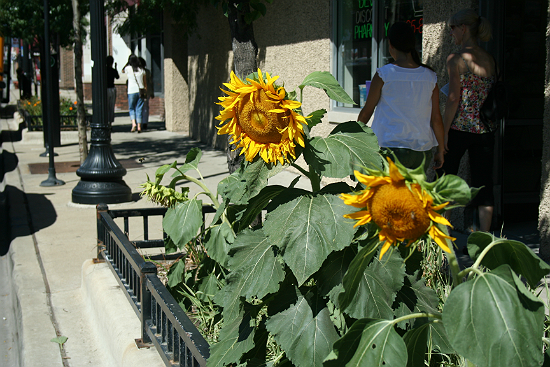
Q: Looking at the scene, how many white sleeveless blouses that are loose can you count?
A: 1